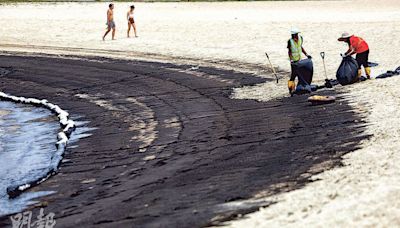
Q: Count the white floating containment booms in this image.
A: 1